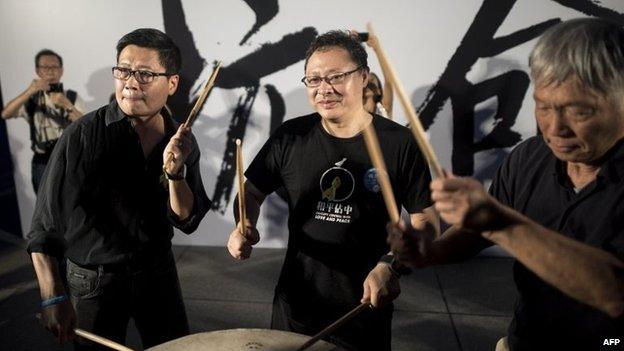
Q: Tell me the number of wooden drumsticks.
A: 6